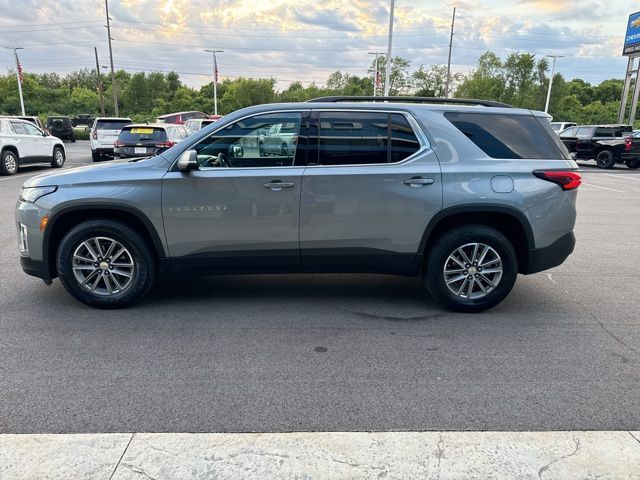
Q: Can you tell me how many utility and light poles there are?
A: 8